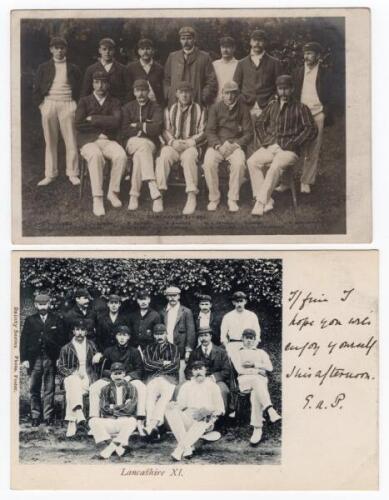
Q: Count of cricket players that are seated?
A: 12